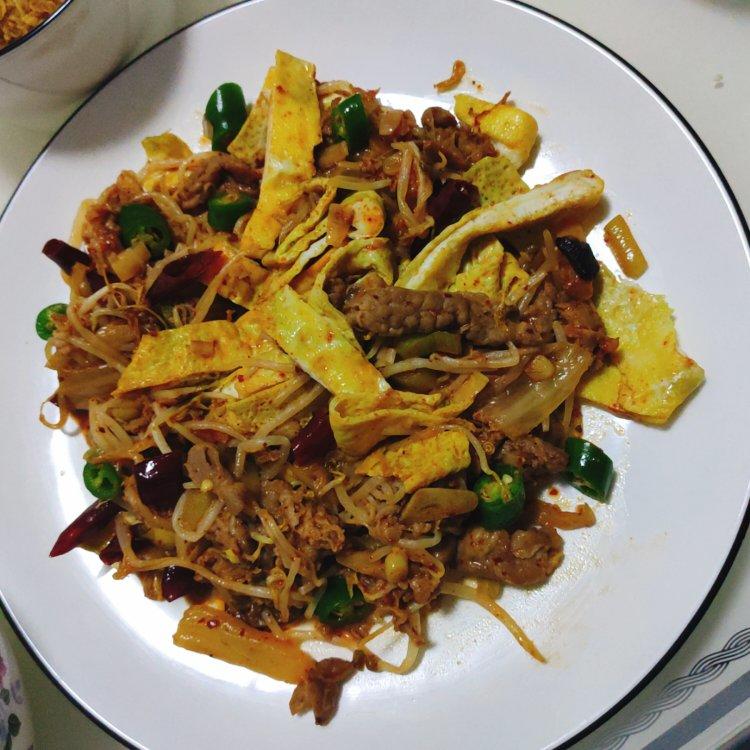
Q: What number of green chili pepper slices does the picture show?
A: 9